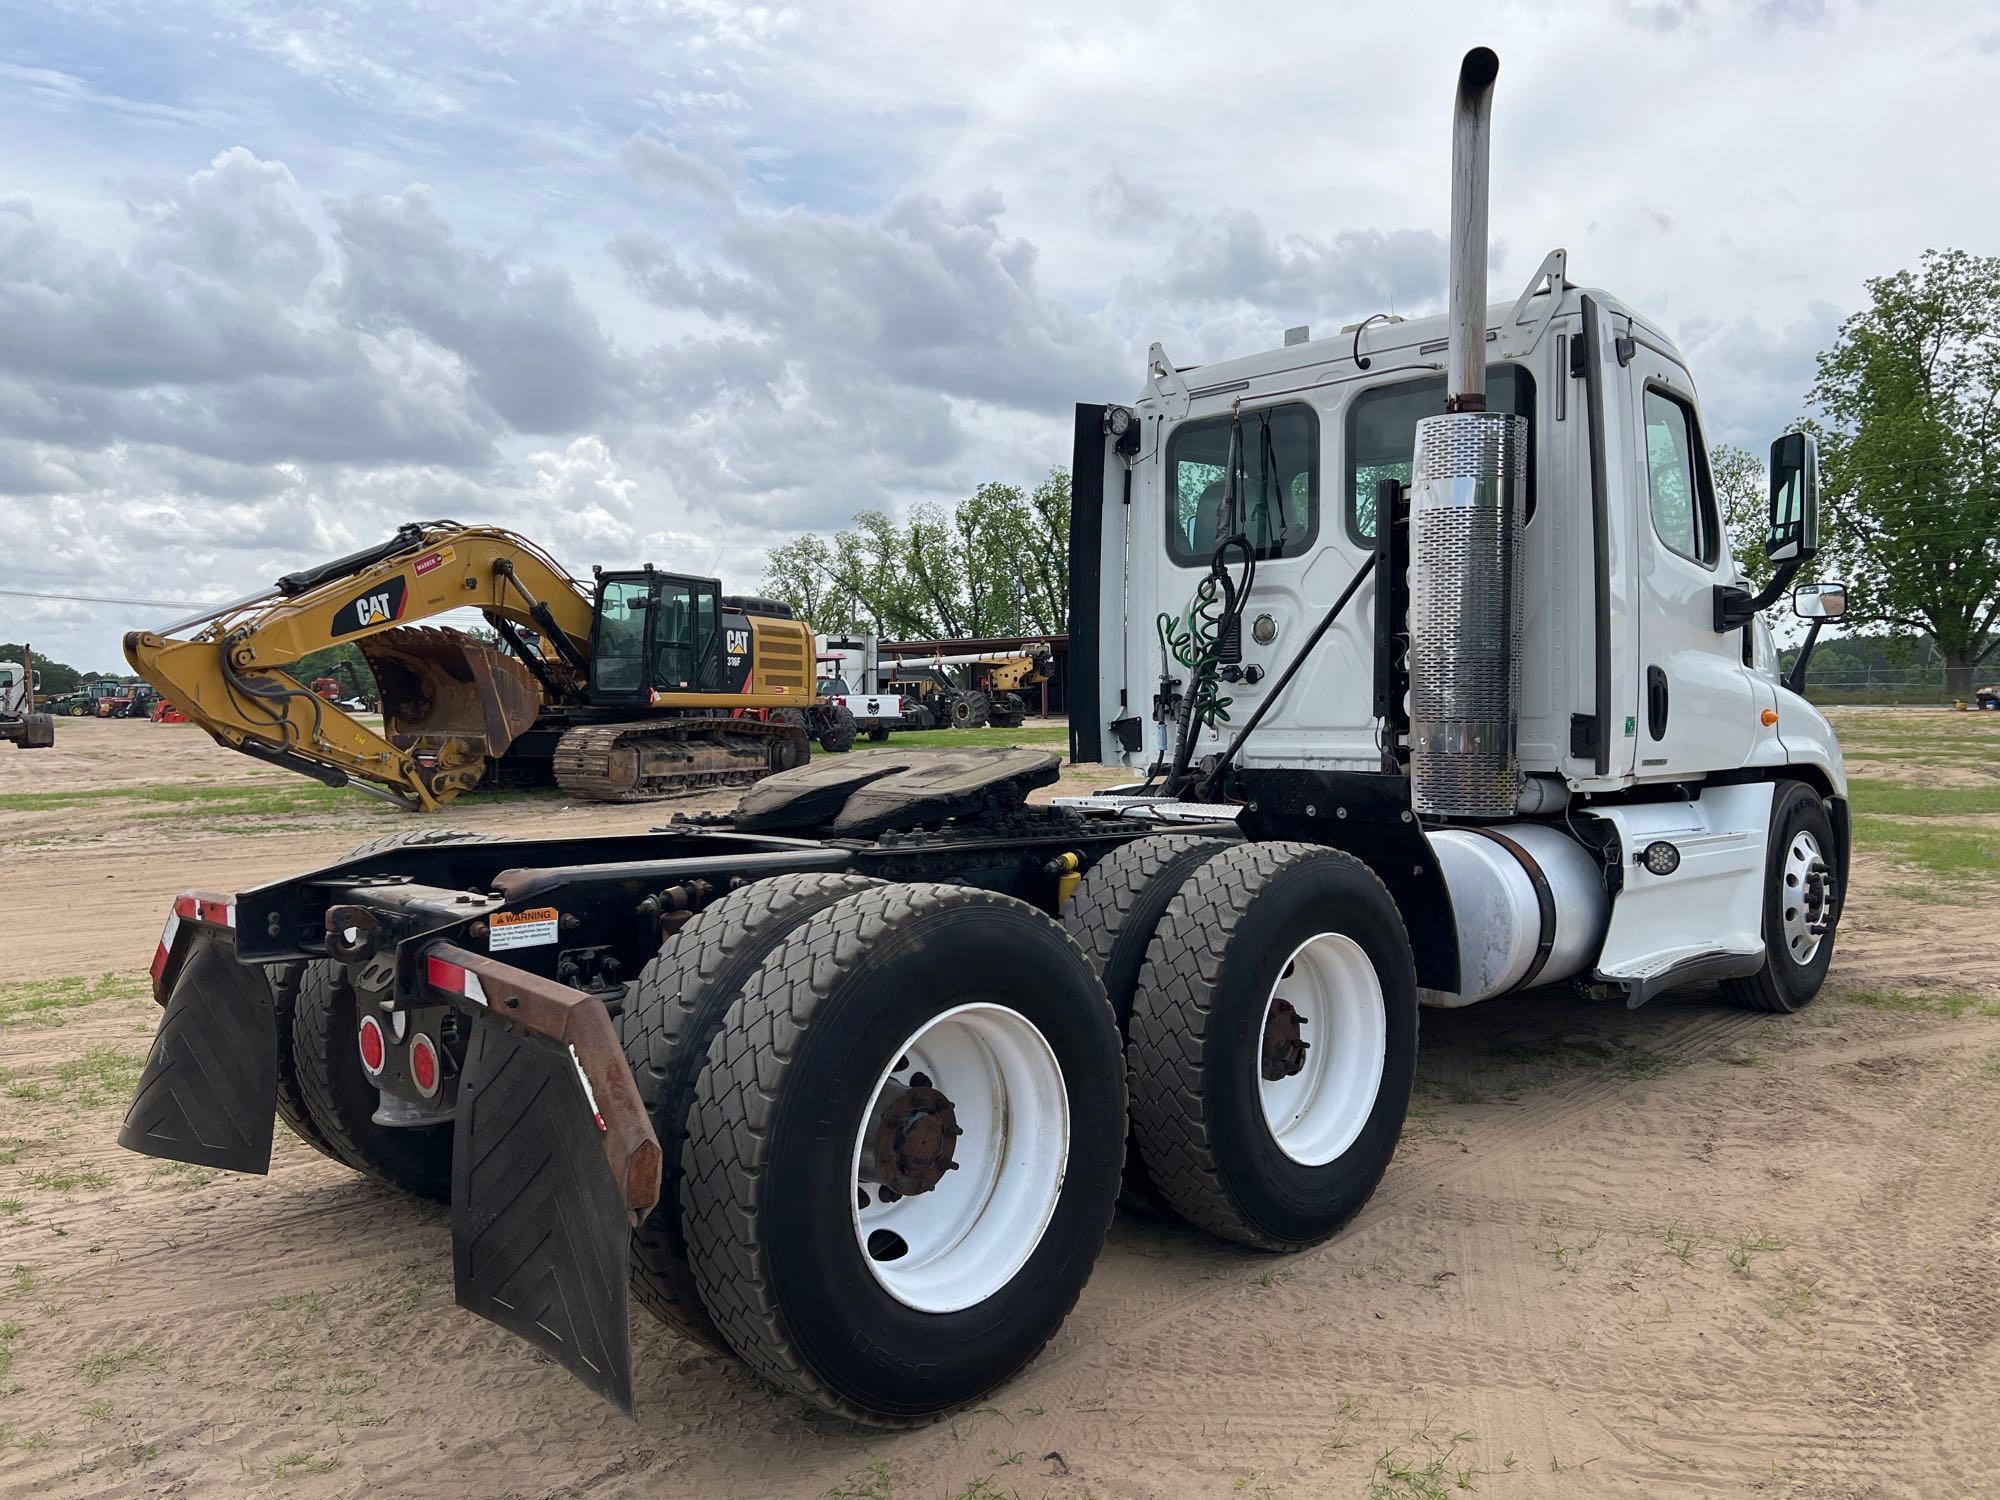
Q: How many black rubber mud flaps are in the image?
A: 2